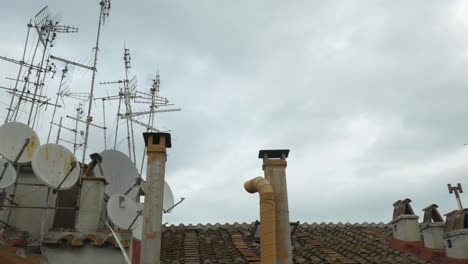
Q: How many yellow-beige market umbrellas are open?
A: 0